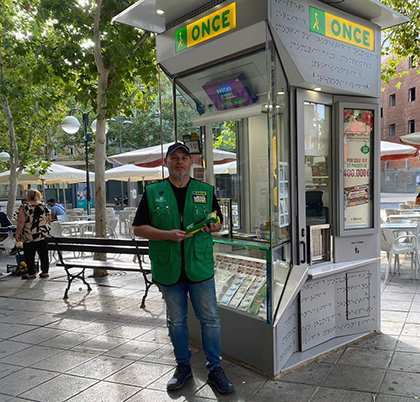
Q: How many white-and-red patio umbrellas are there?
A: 3